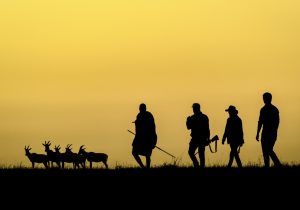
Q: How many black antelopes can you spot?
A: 5